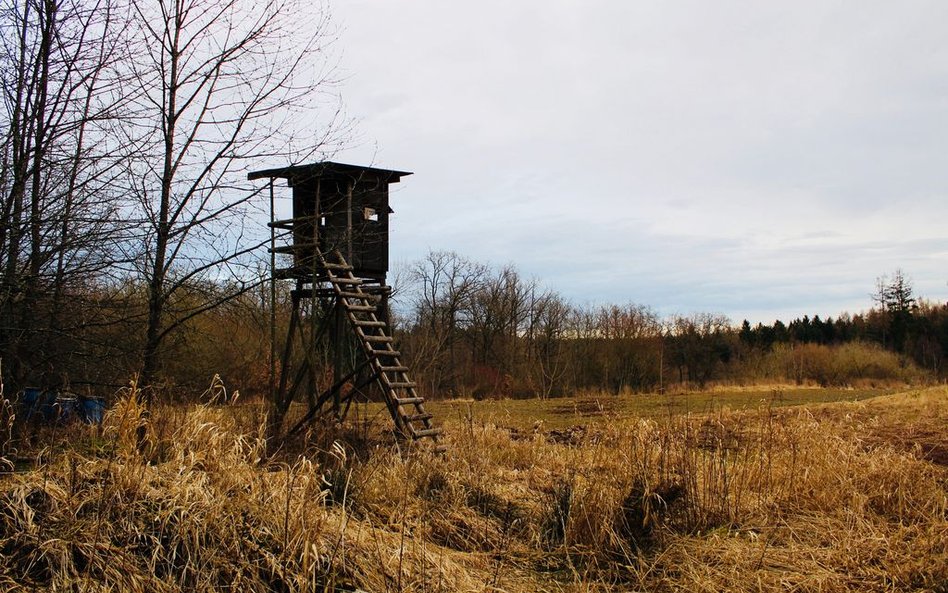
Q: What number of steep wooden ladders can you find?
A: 1